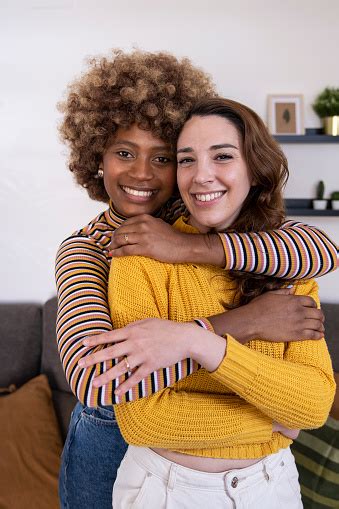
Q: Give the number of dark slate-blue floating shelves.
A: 2